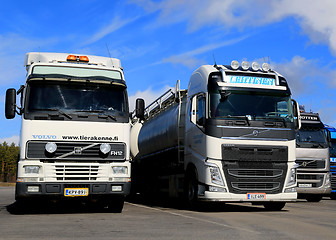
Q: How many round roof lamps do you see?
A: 4